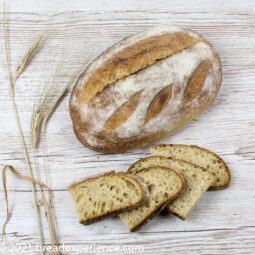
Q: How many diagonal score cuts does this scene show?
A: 3